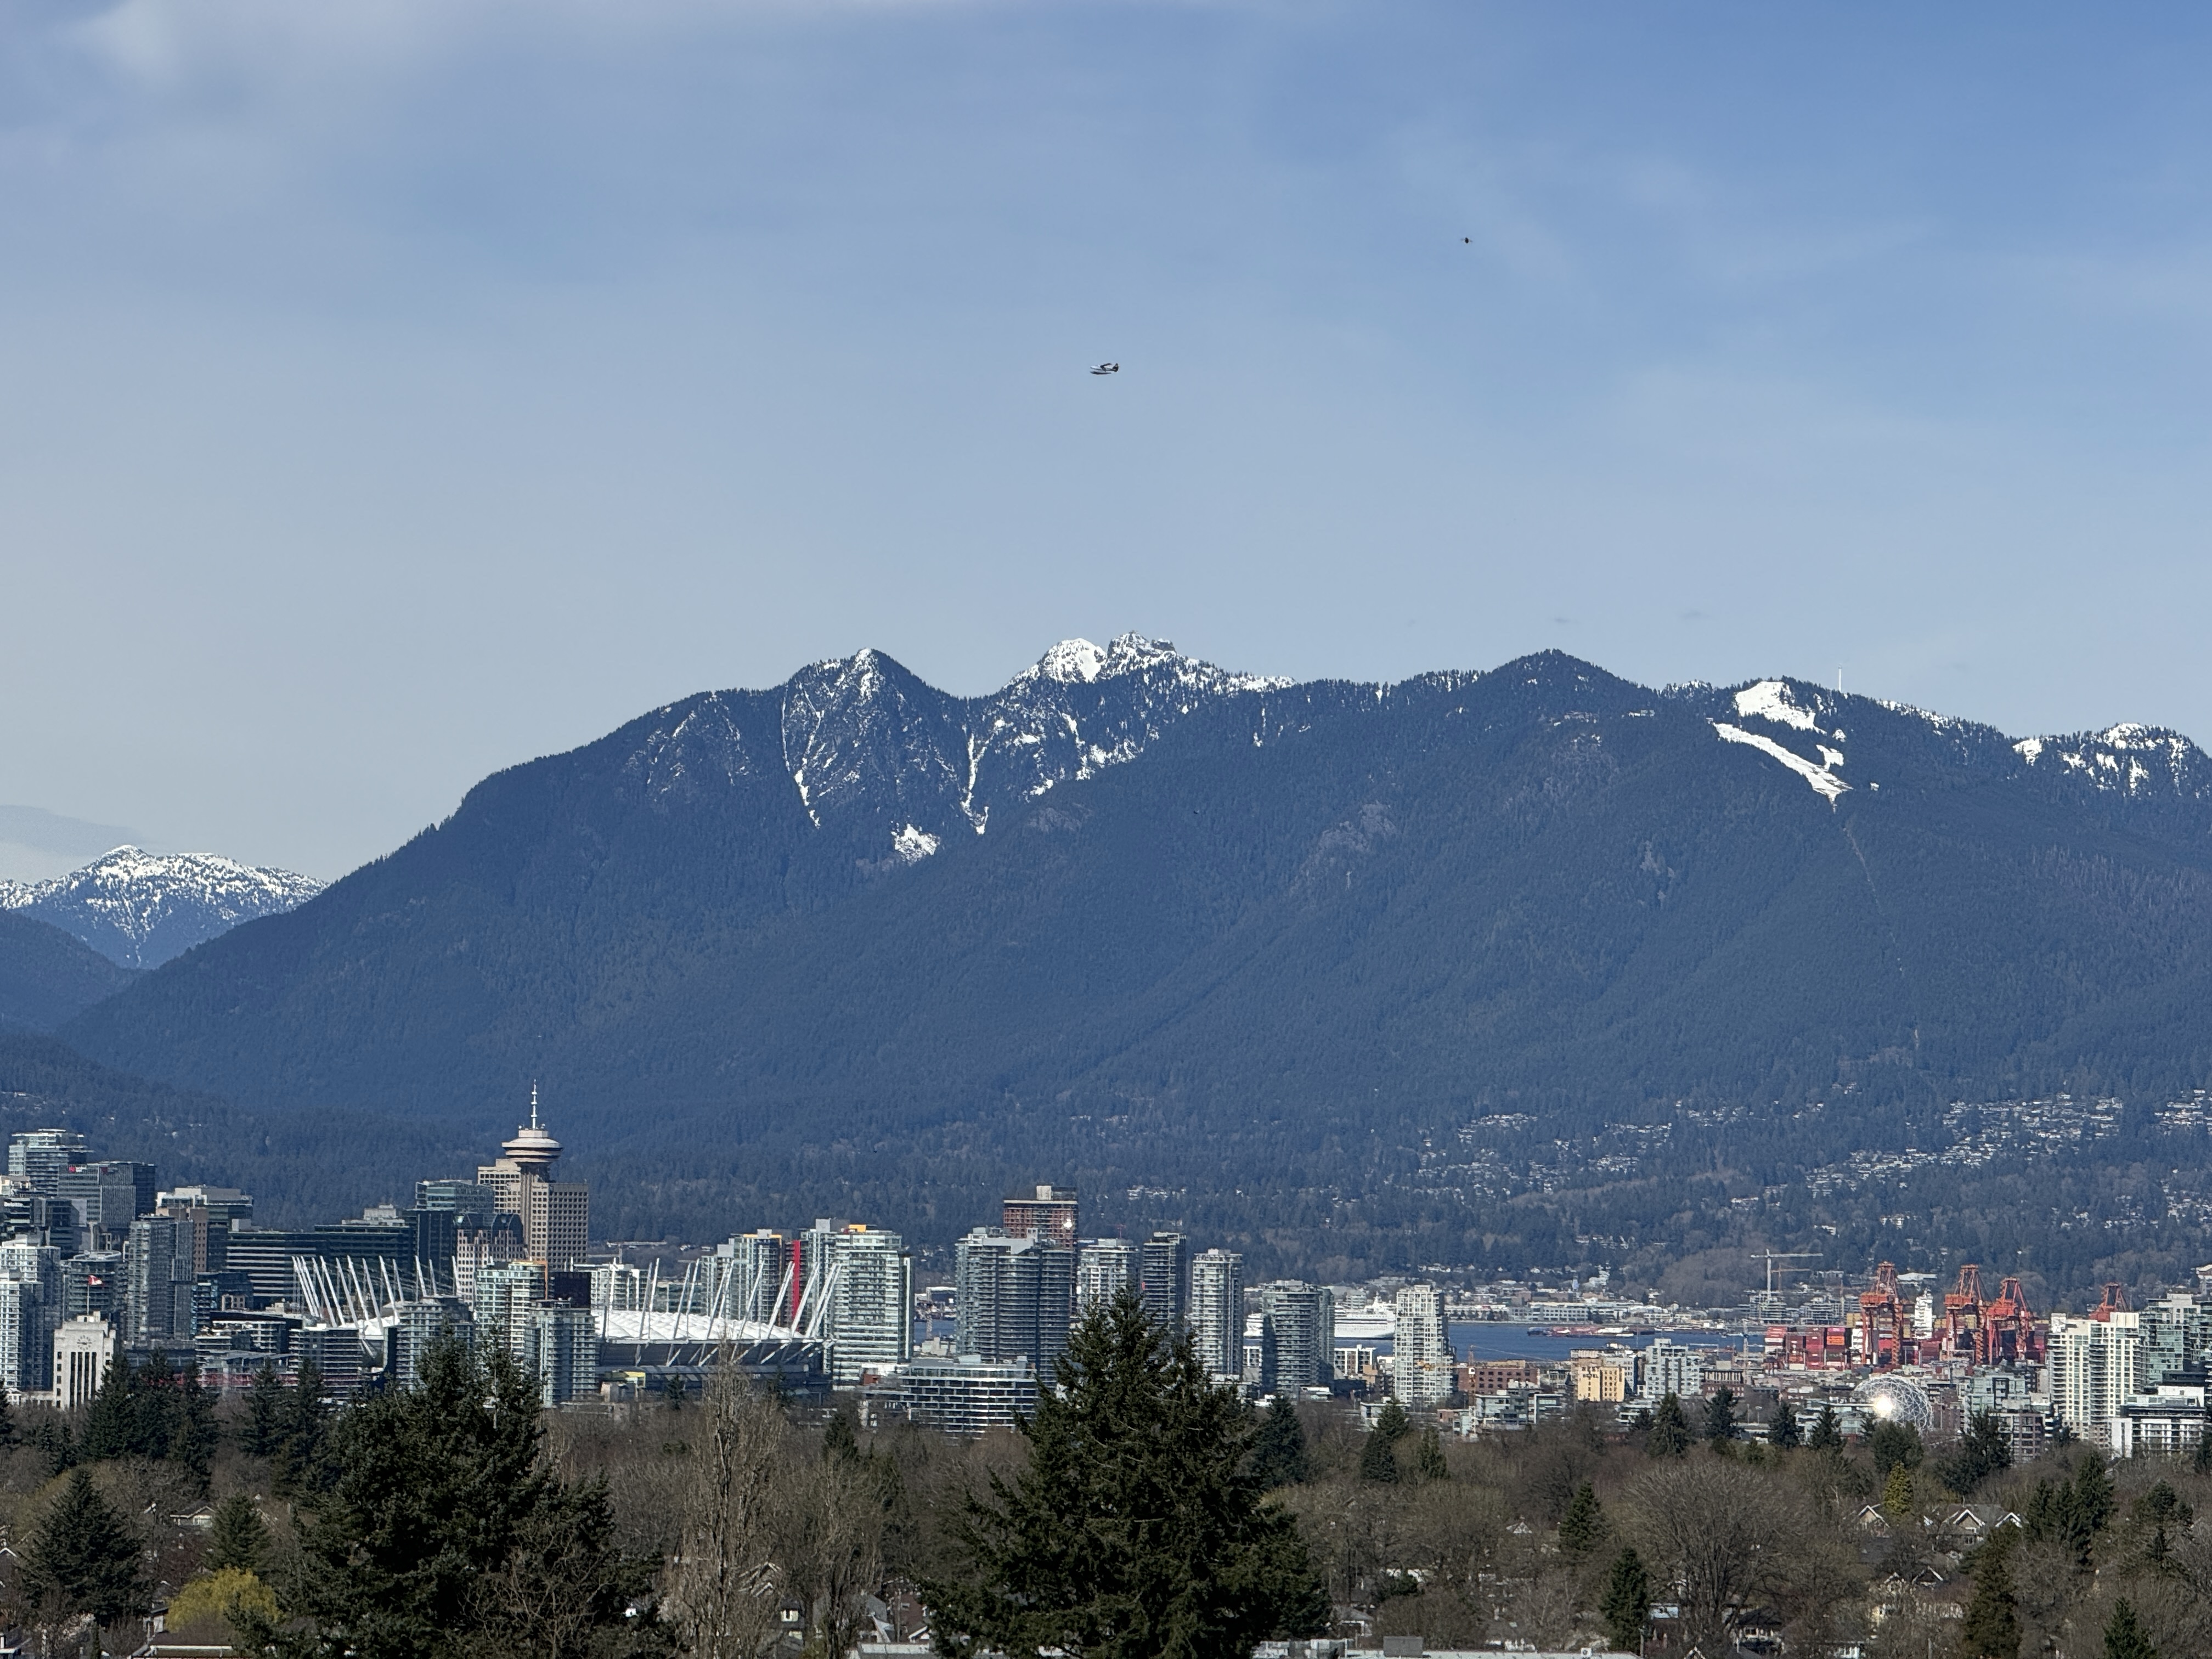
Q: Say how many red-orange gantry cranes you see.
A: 4